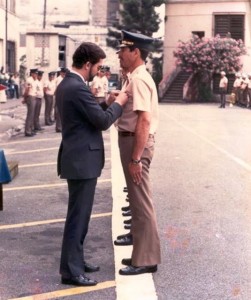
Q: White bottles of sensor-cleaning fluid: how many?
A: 0